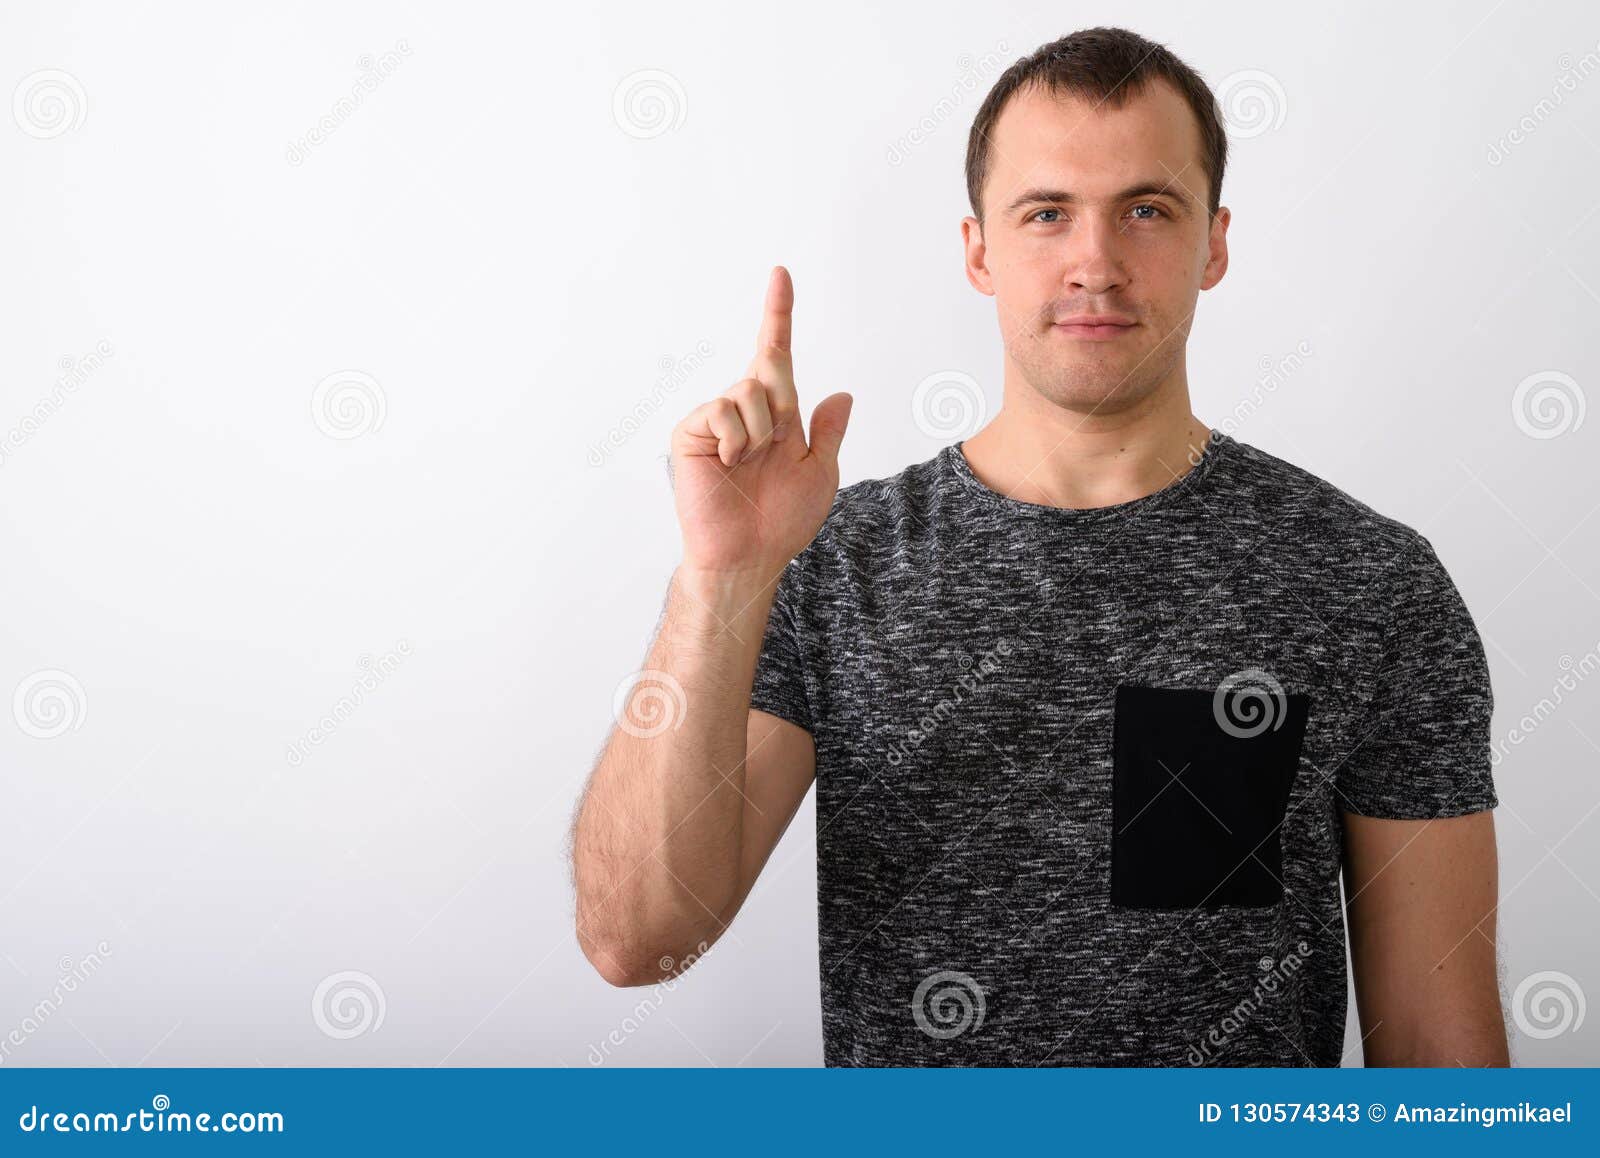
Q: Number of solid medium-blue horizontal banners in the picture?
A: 1